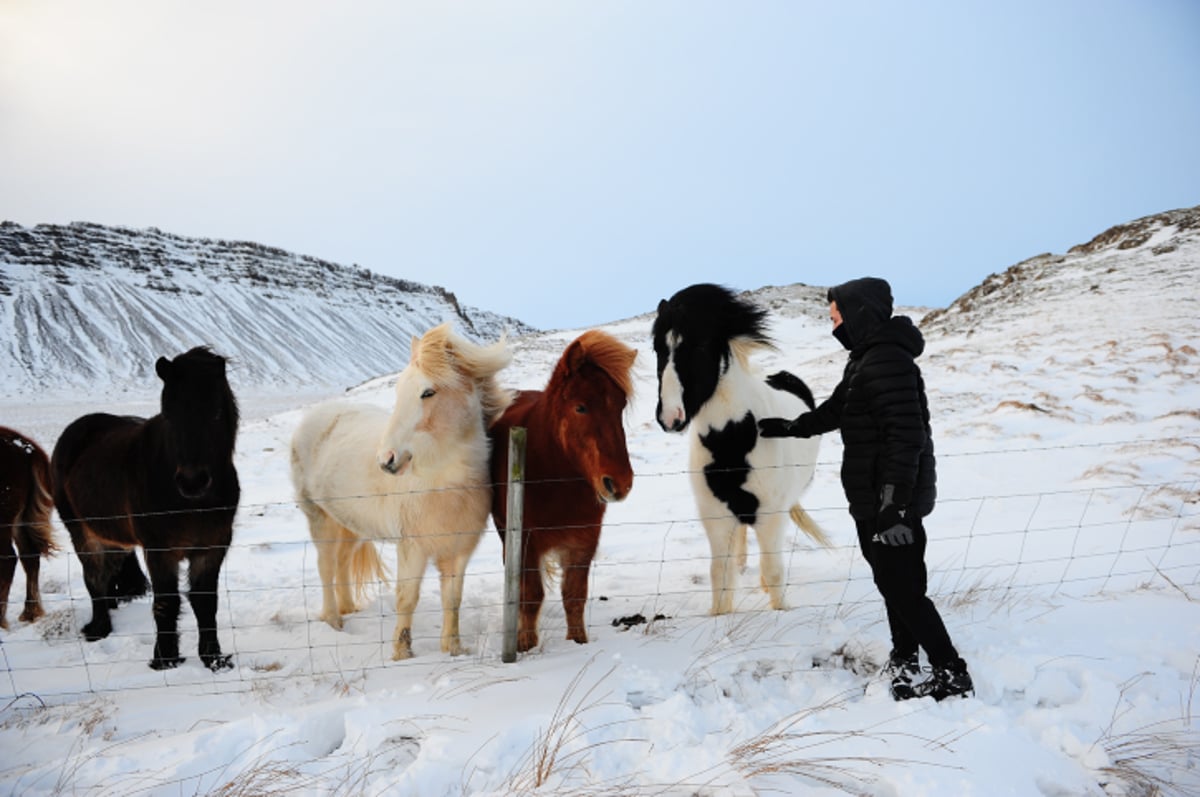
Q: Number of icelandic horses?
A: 5